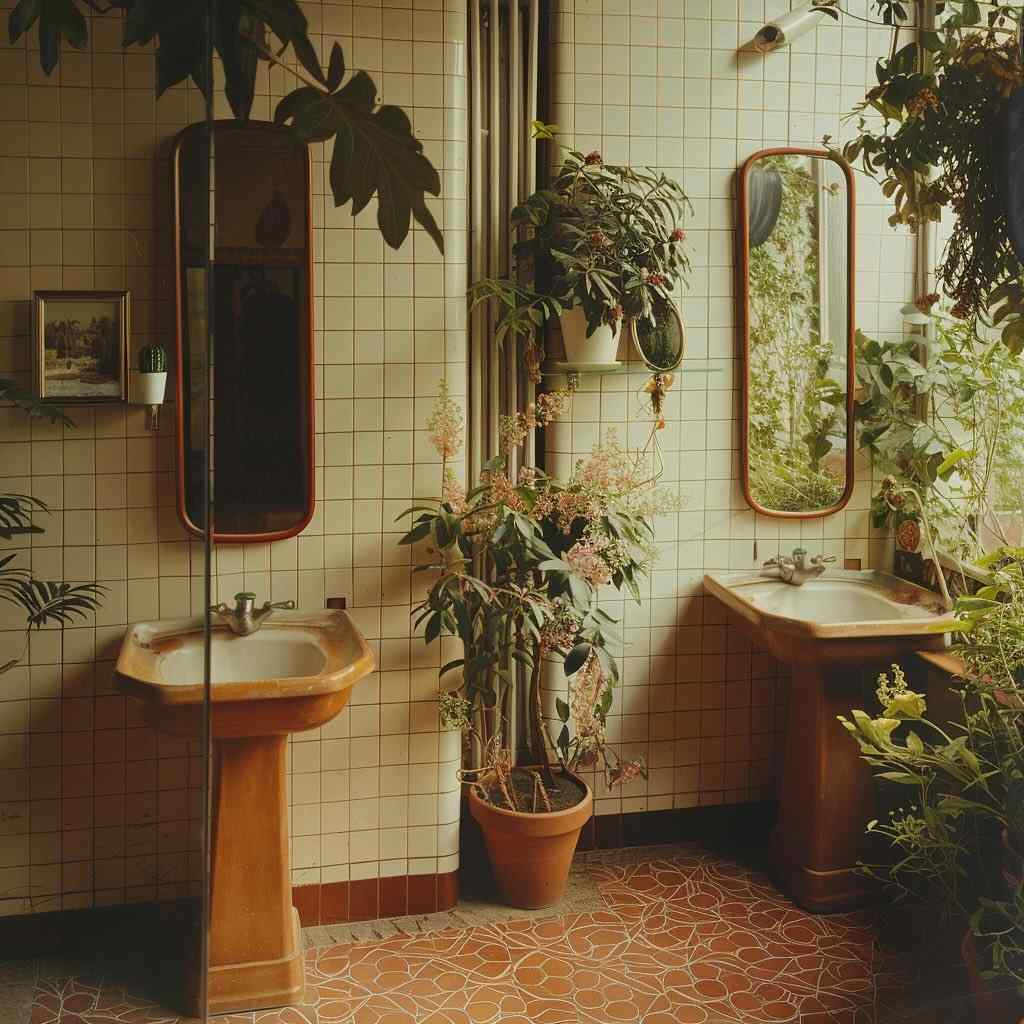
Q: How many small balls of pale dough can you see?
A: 0